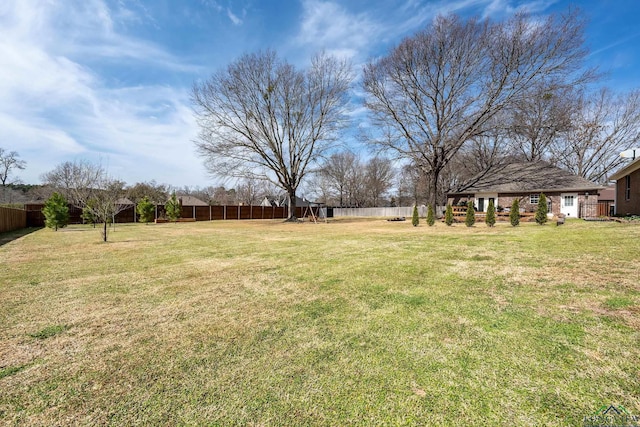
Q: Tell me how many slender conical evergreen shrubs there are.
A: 7